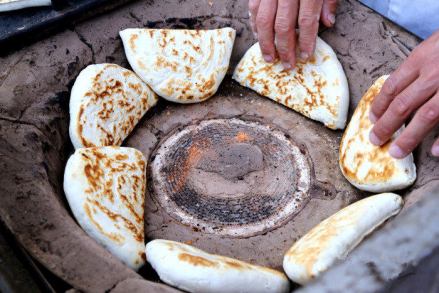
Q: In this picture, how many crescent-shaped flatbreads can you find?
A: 7